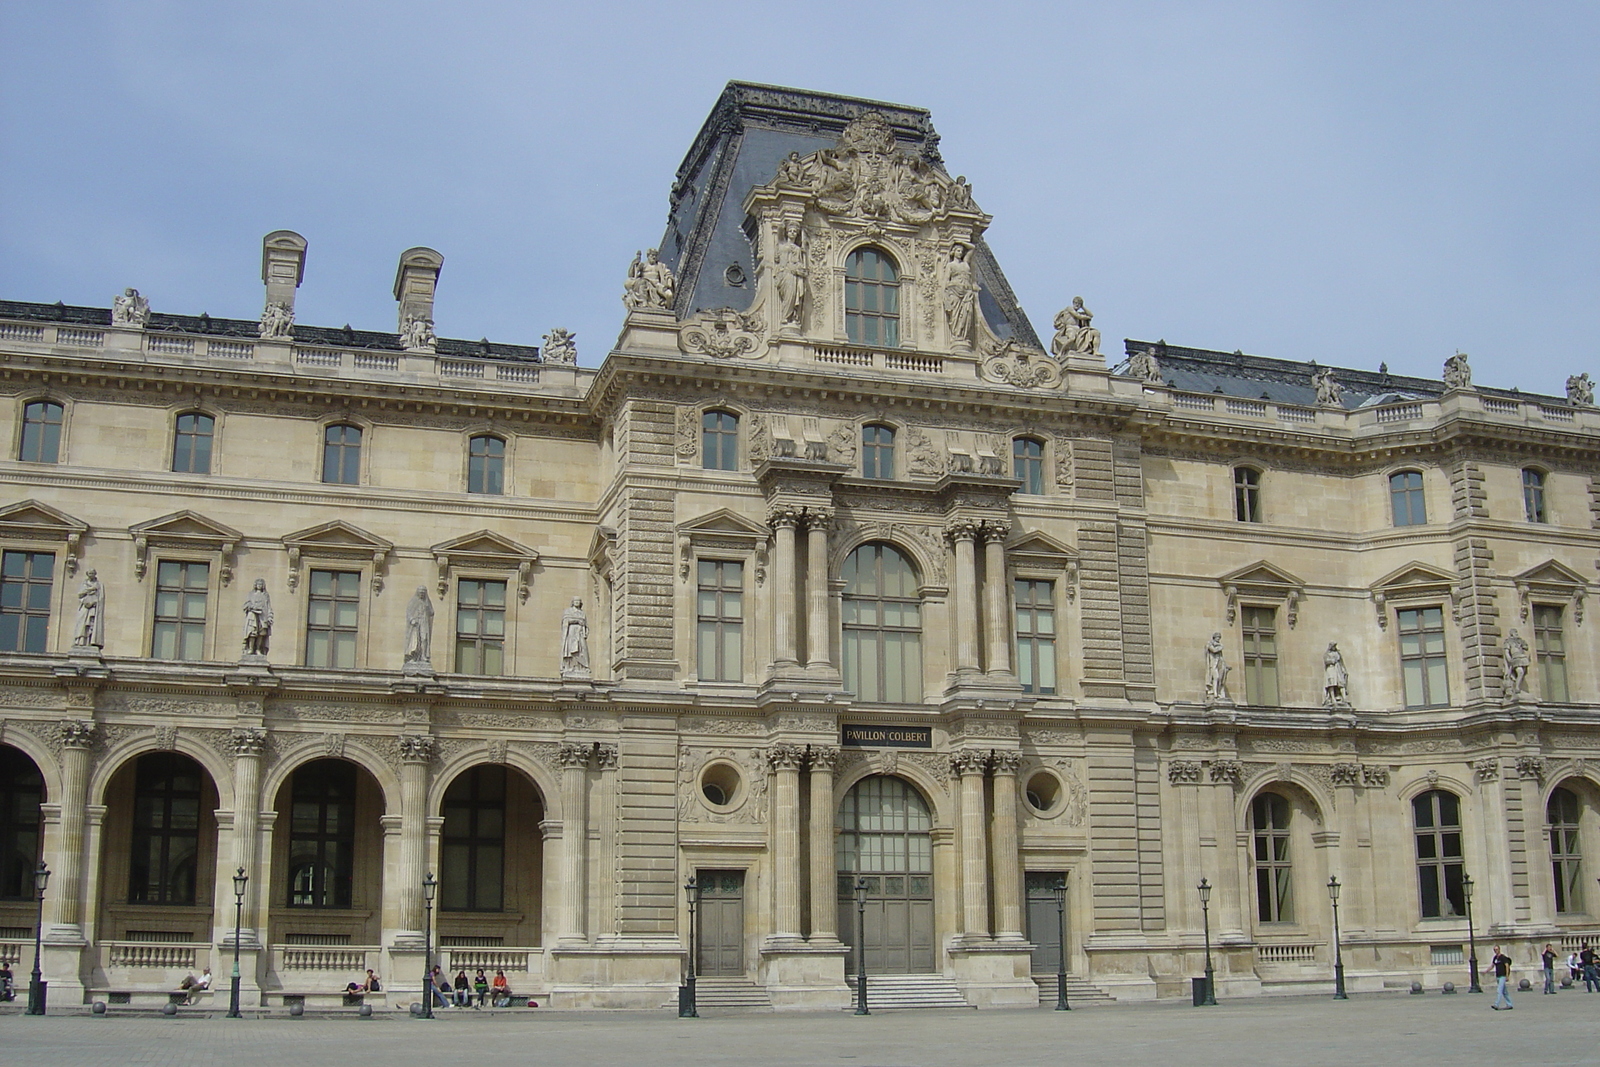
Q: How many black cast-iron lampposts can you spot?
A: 9